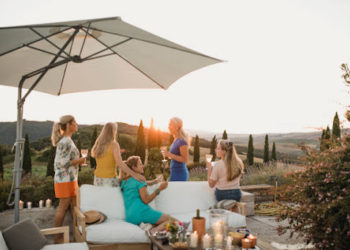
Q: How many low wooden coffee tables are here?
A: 1